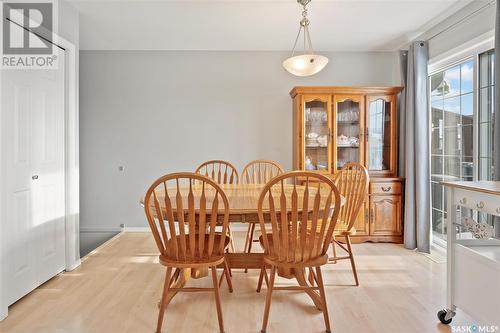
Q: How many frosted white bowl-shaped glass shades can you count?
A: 1